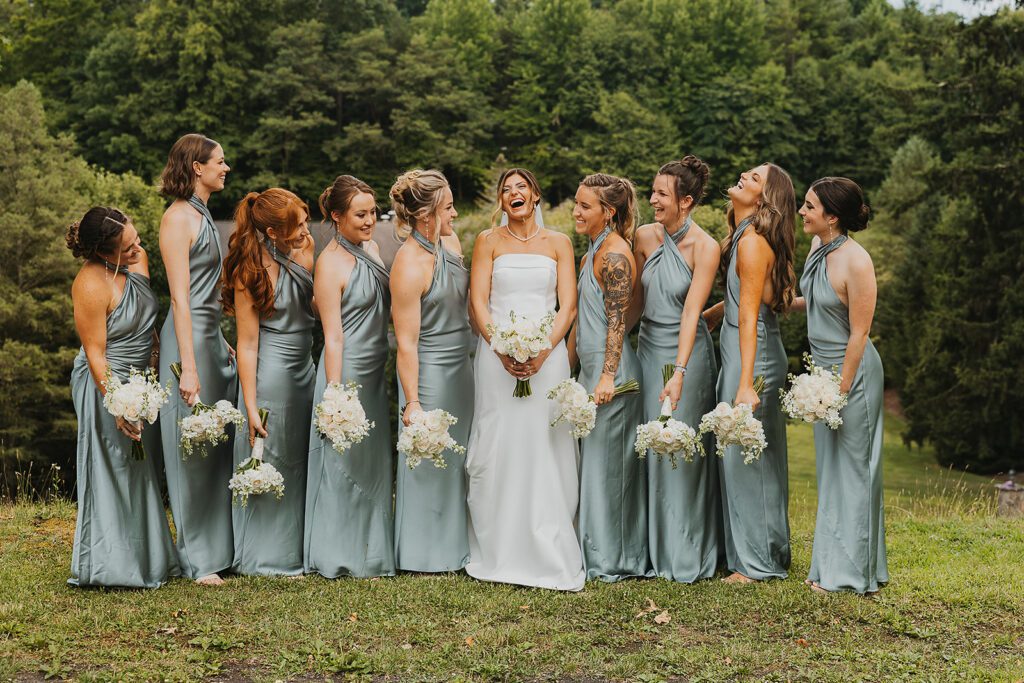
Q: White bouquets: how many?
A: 10